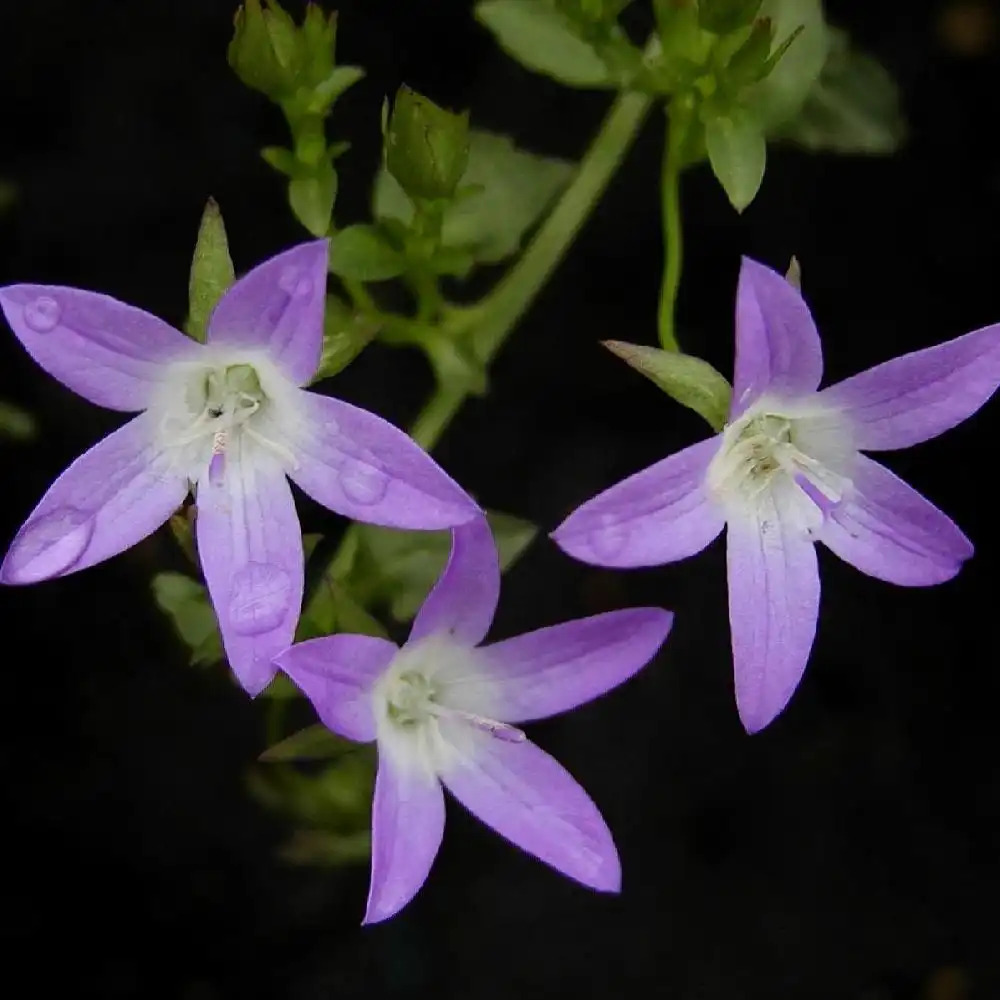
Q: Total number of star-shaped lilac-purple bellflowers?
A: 3